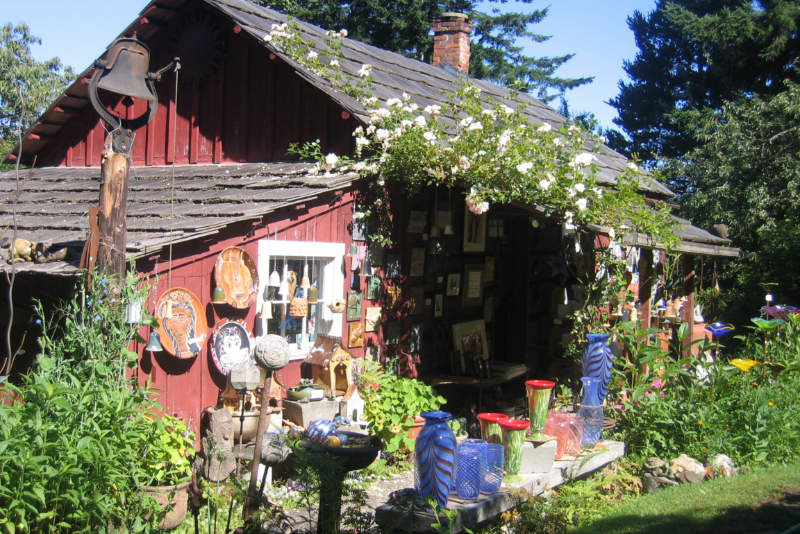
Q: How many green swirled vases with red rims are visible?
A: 3